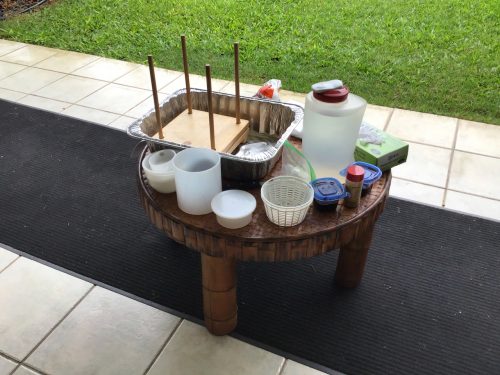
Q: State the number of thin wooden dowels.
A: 4